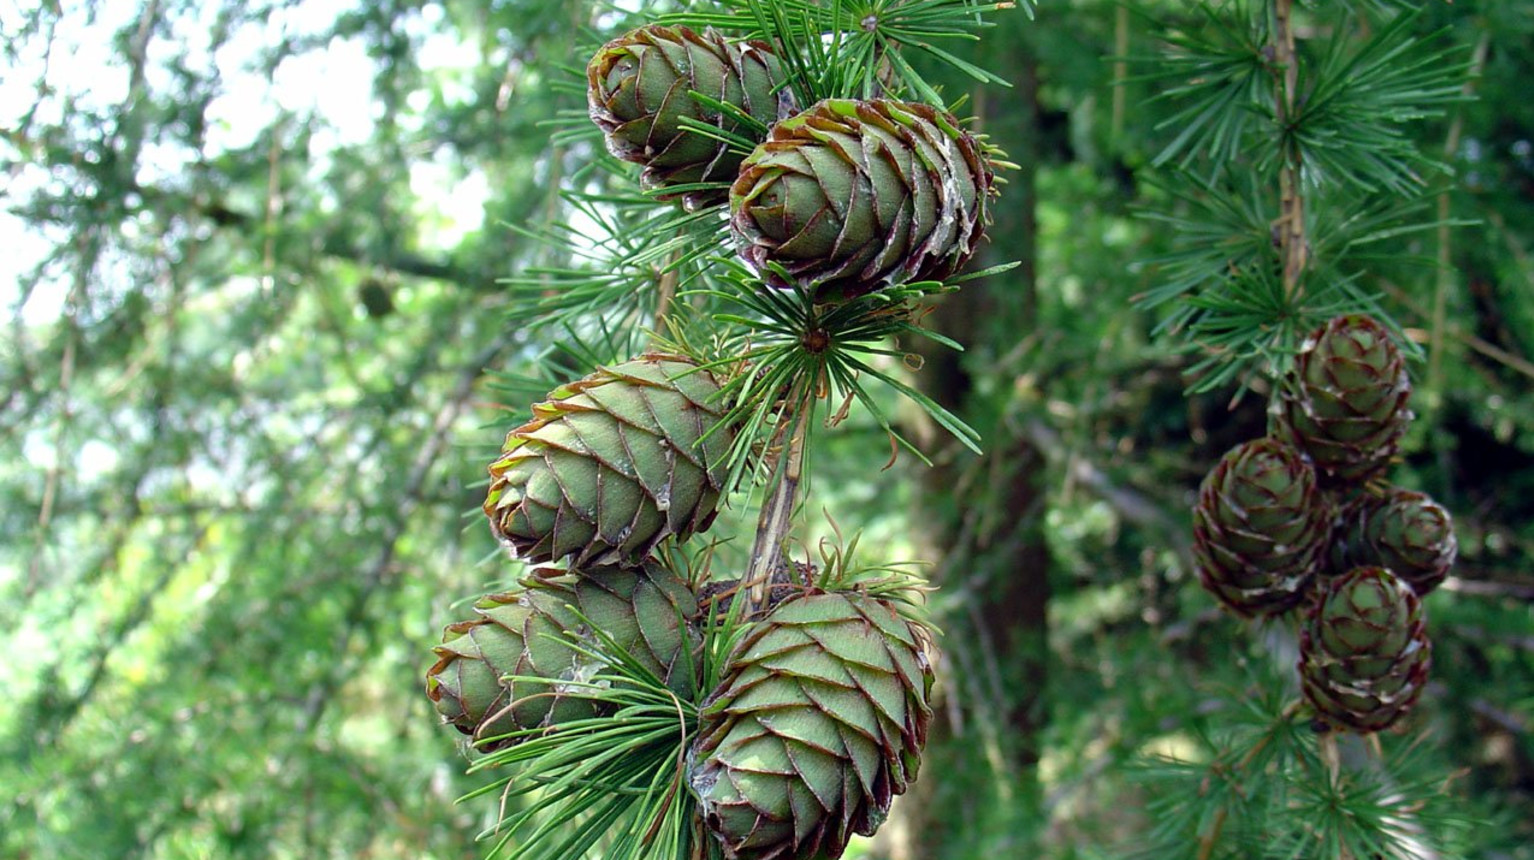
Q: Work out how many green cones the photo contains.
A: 9